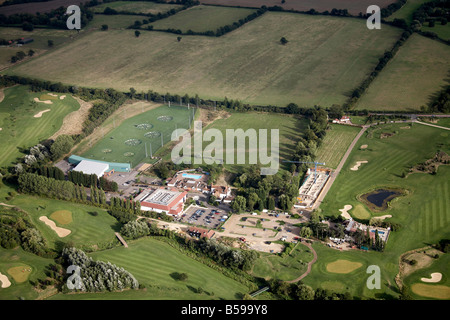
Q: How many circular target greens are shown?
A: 6